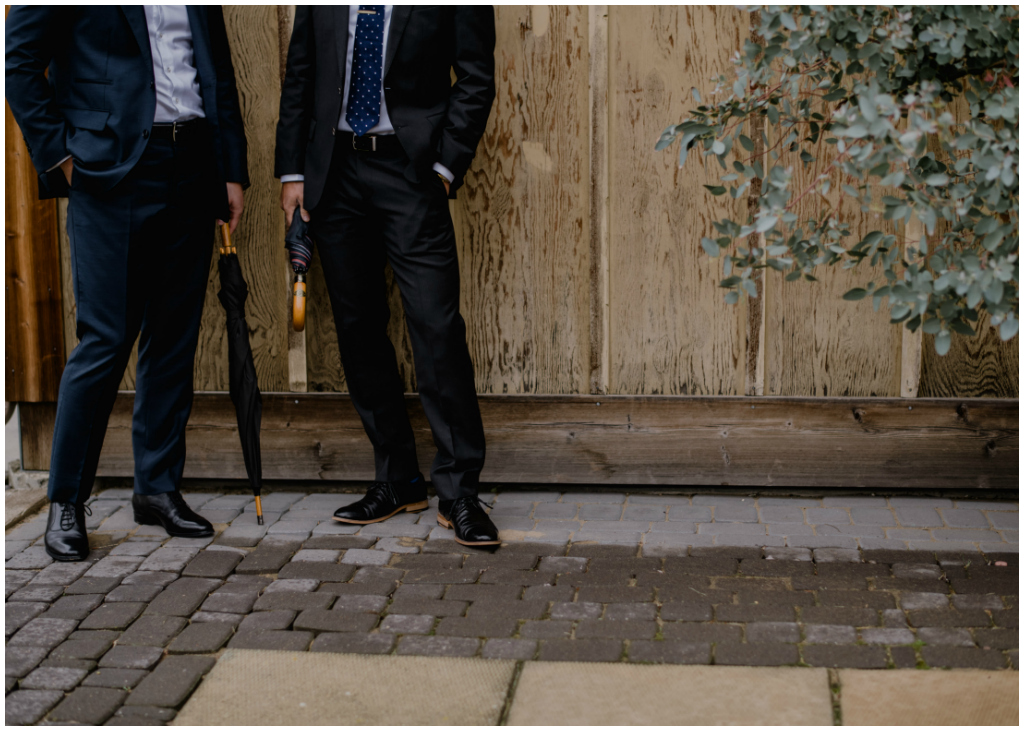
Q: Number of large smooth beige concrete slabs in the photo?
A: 3